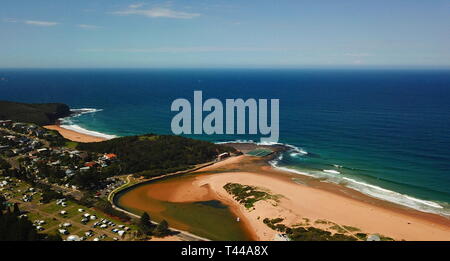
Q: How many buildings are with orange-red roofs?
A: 2